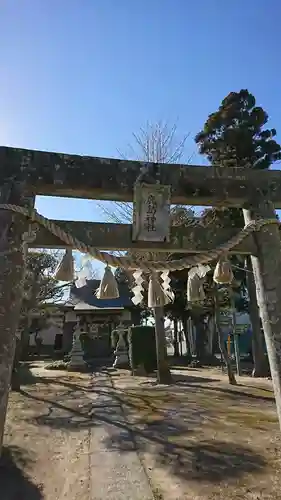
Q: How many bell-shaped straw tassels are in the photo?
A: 5